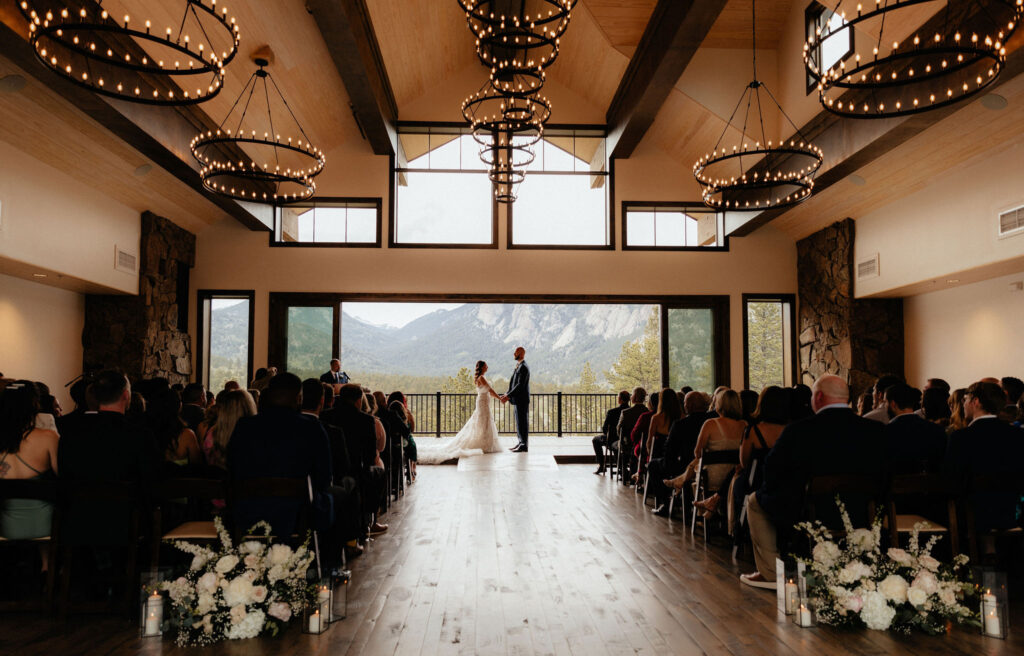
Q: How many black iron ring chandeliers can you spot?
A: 6